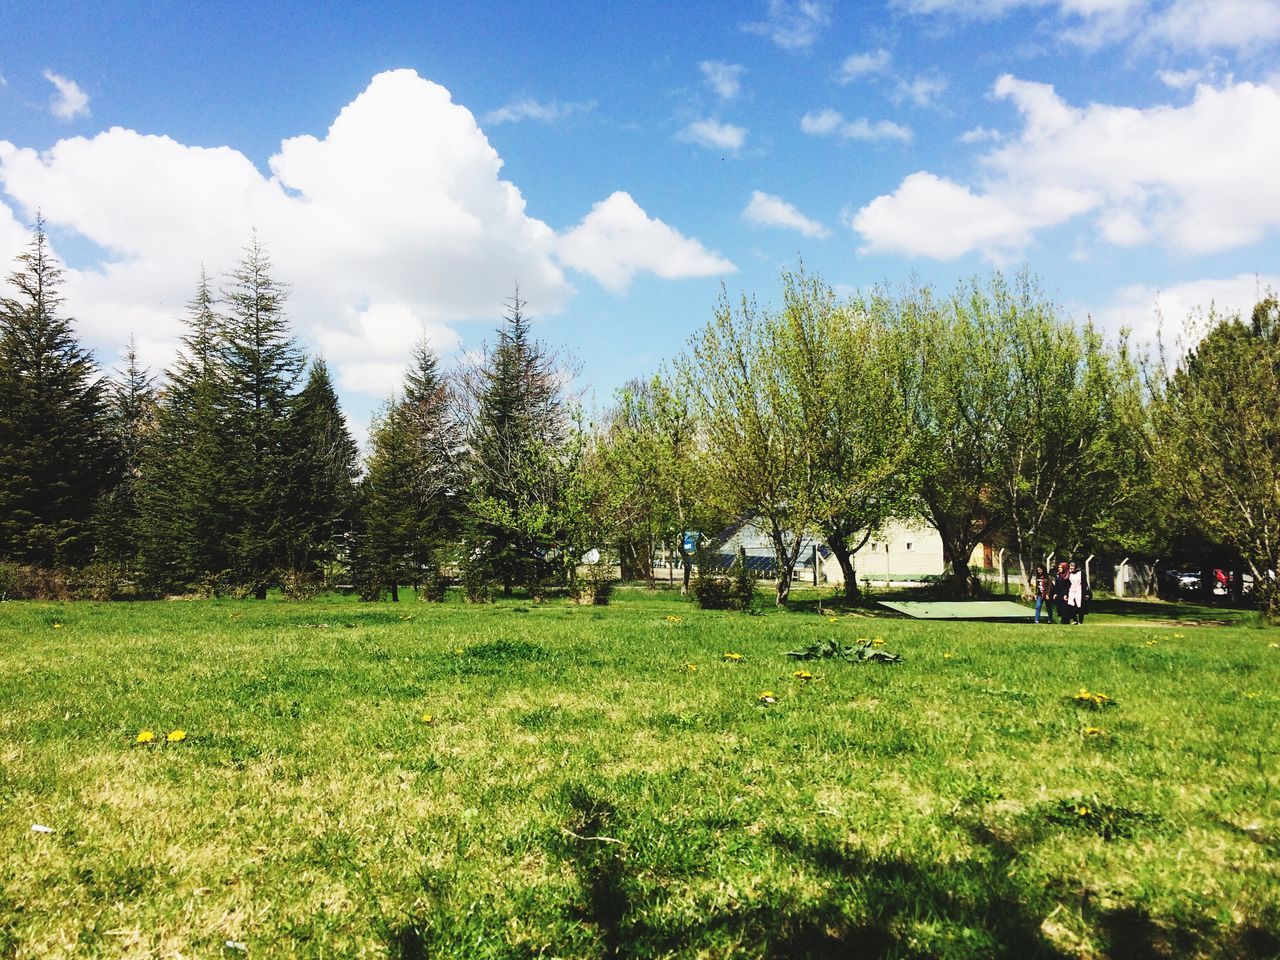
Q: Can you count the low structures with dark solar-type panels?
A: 1